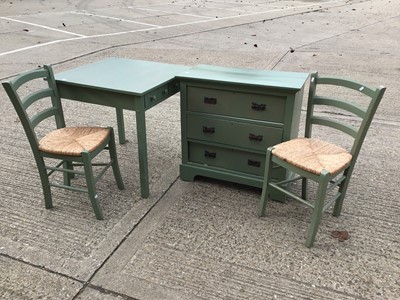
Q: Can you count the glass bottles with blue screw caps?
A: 0